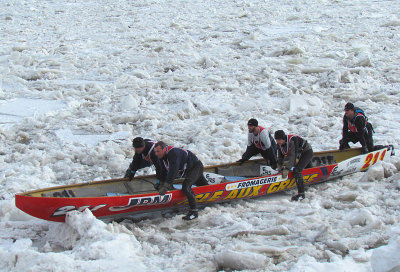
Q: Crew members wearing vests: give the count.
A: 5